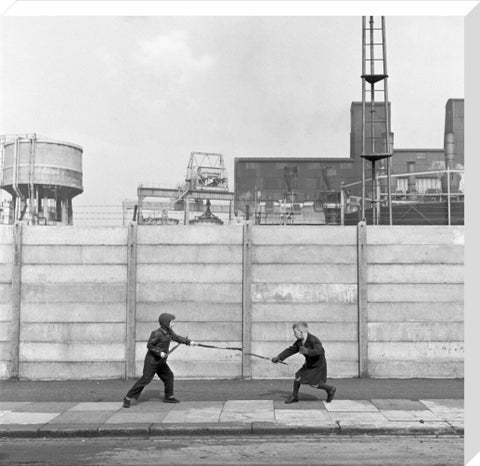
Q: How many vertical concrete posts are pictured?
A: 4